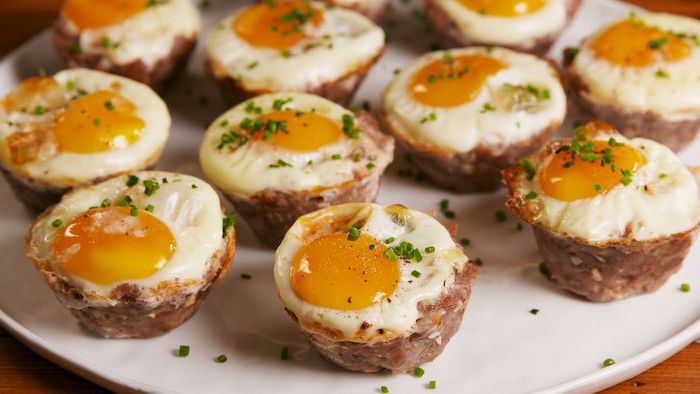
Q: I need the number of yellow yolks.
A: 10